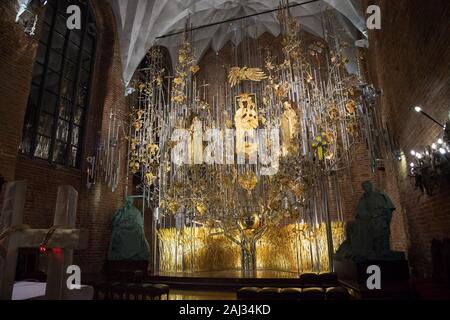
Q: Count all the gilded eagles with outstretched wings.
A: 1